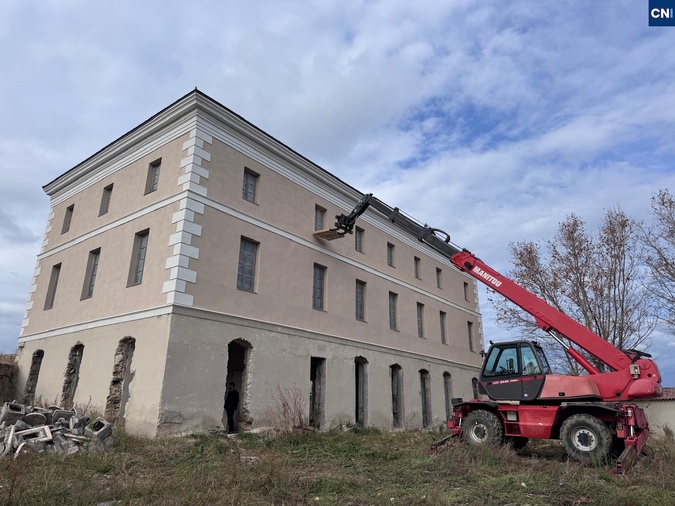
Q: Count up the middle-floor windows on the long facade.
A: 7